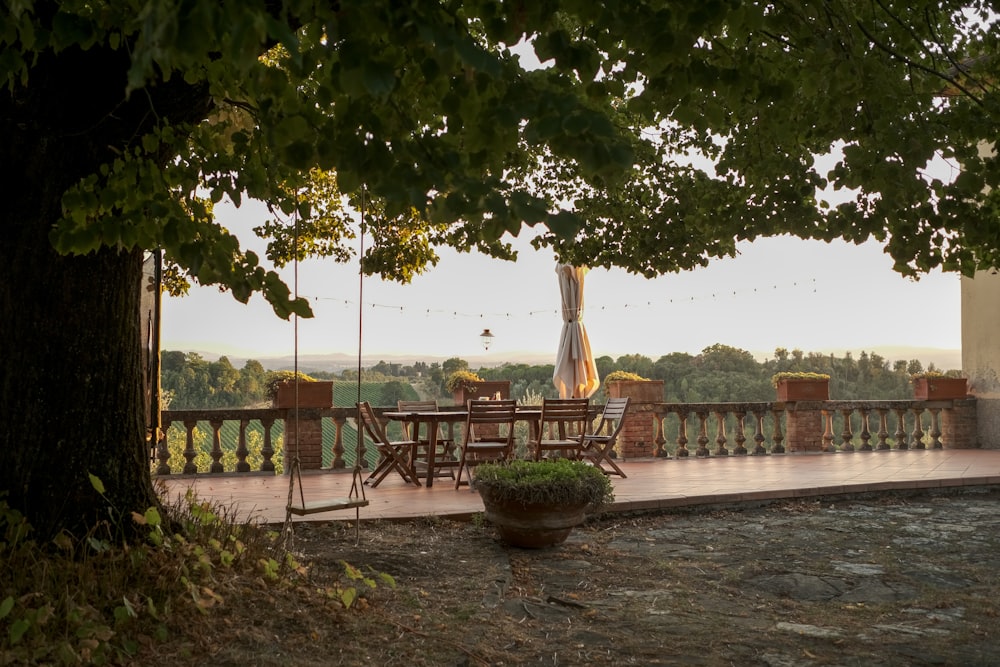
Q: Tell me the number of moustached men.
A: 0